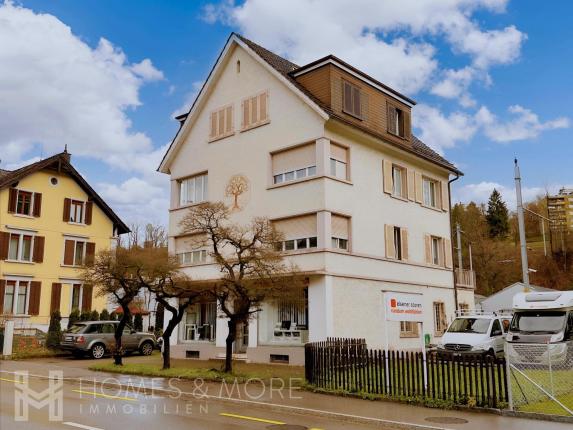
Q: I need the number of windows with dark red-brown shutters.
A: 6